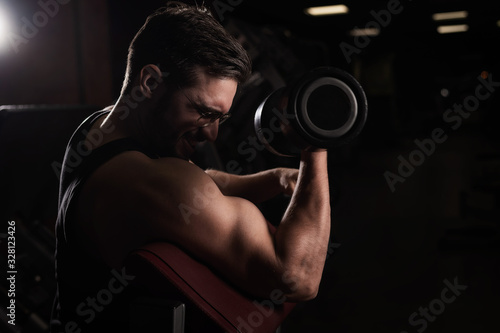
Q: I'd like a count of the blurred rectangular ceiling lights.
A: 4